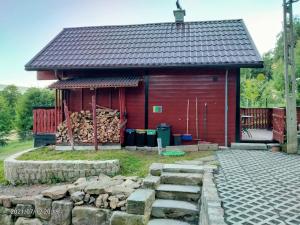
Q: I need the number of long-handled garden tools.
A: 3